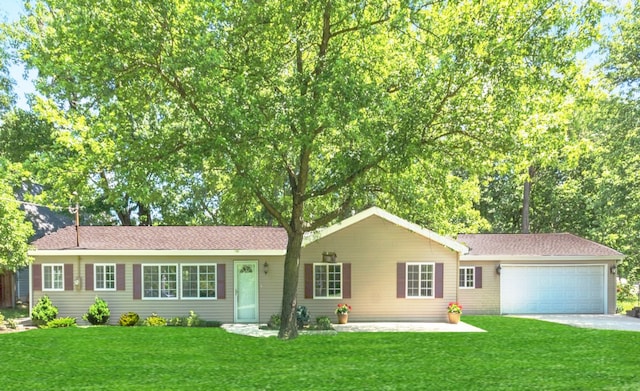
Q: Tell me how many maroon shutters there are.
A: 11